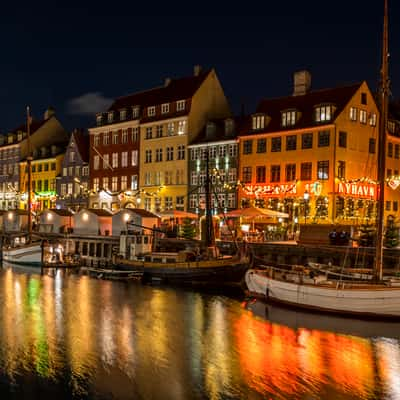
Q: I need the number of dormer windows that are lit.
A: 3